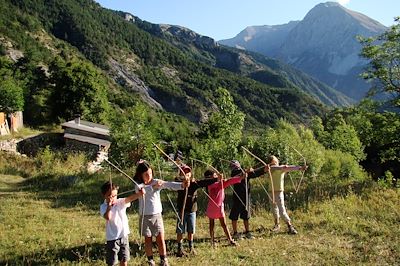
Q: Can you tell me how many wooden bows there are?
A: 6